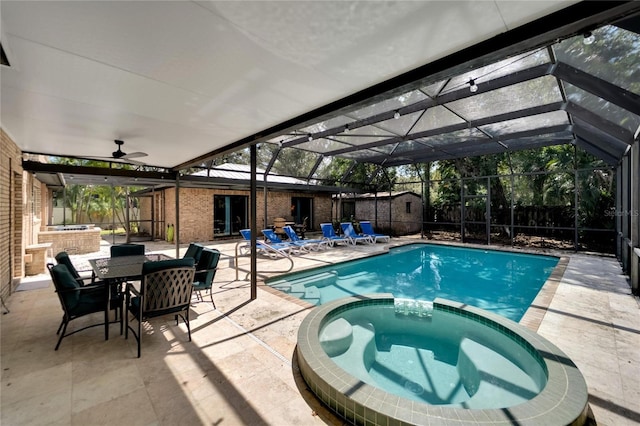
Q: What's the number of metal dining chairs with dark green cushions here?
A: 6